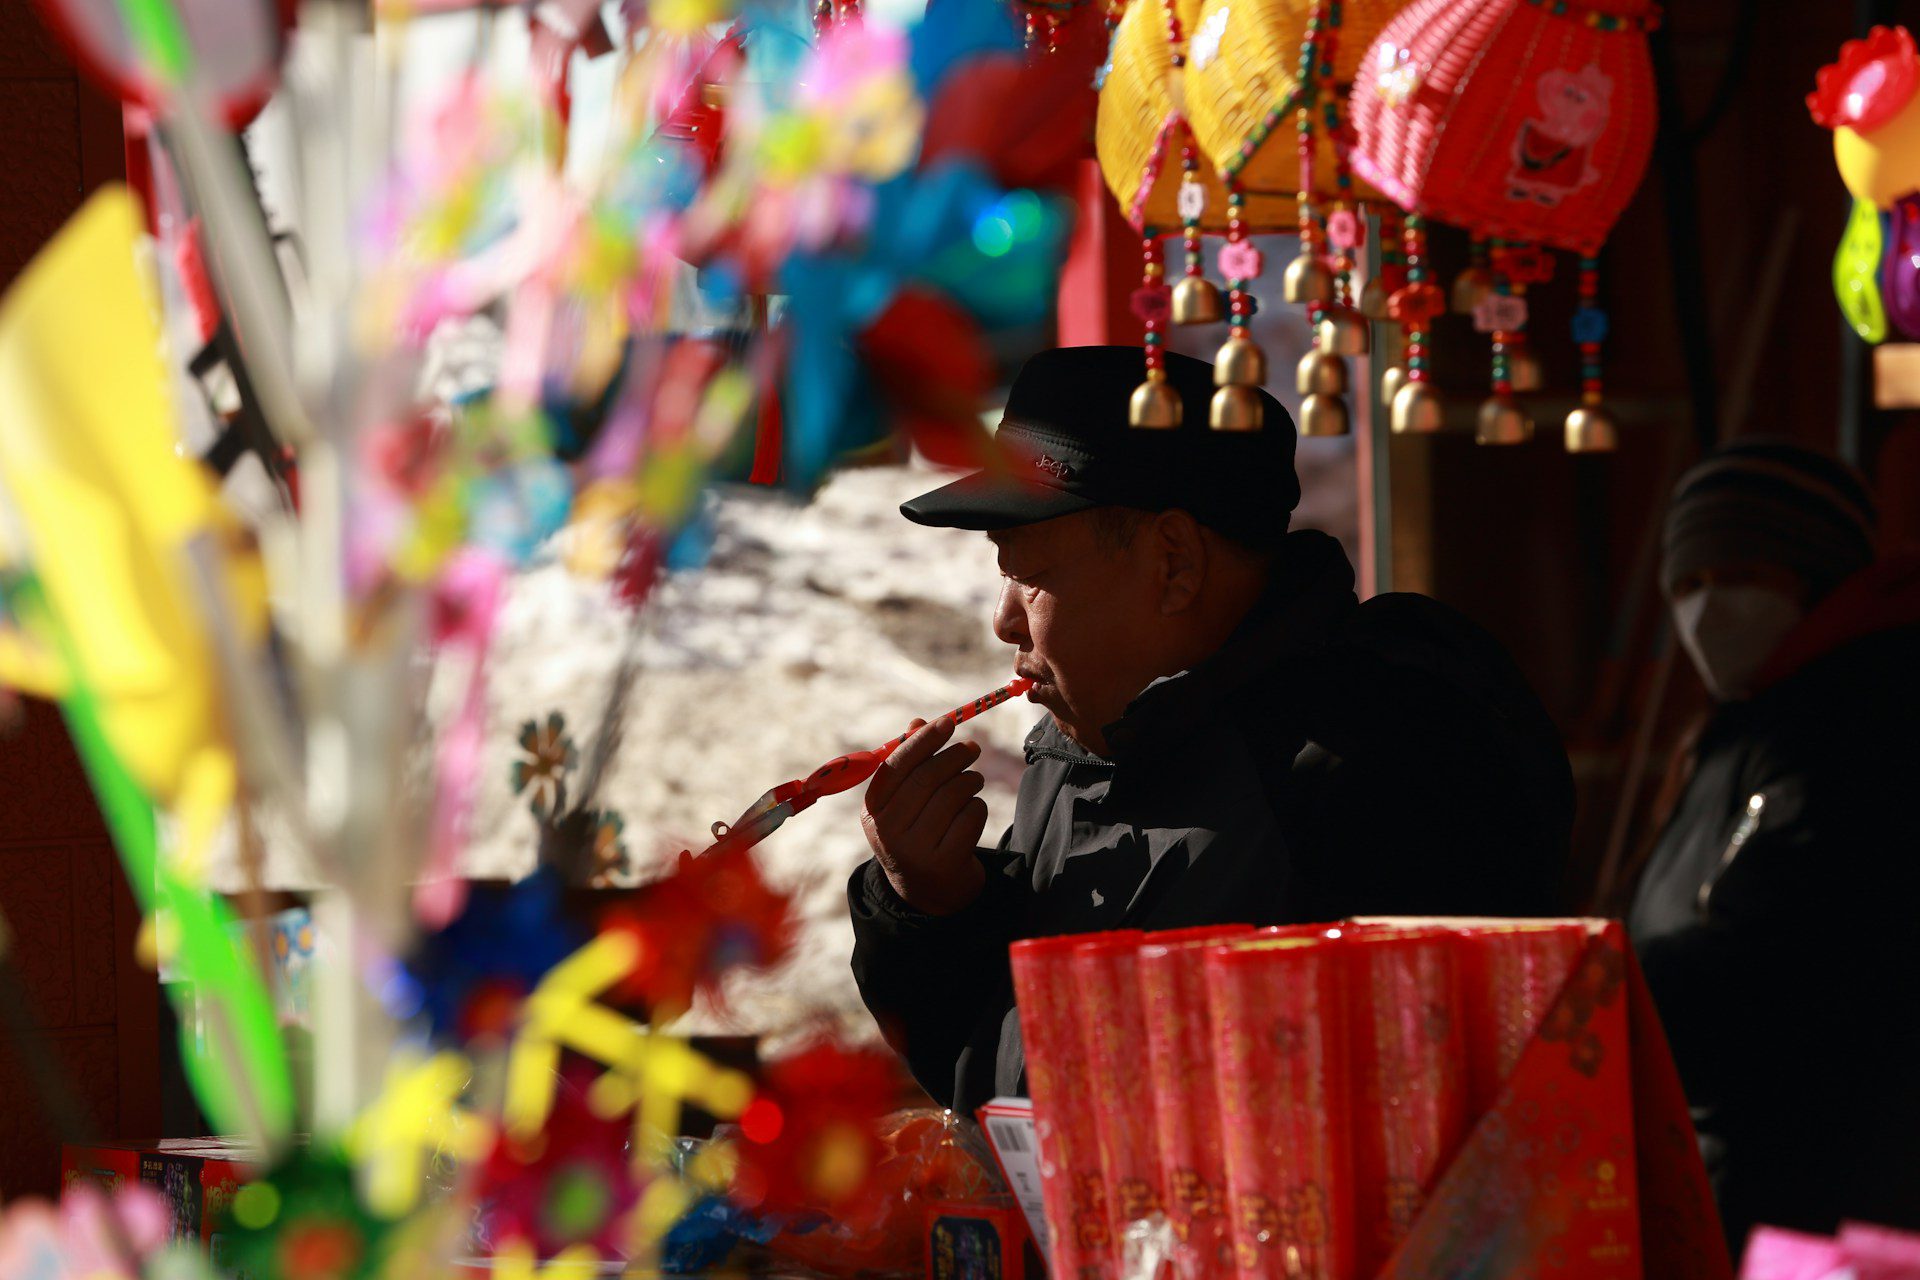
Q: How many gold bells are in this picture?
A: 15